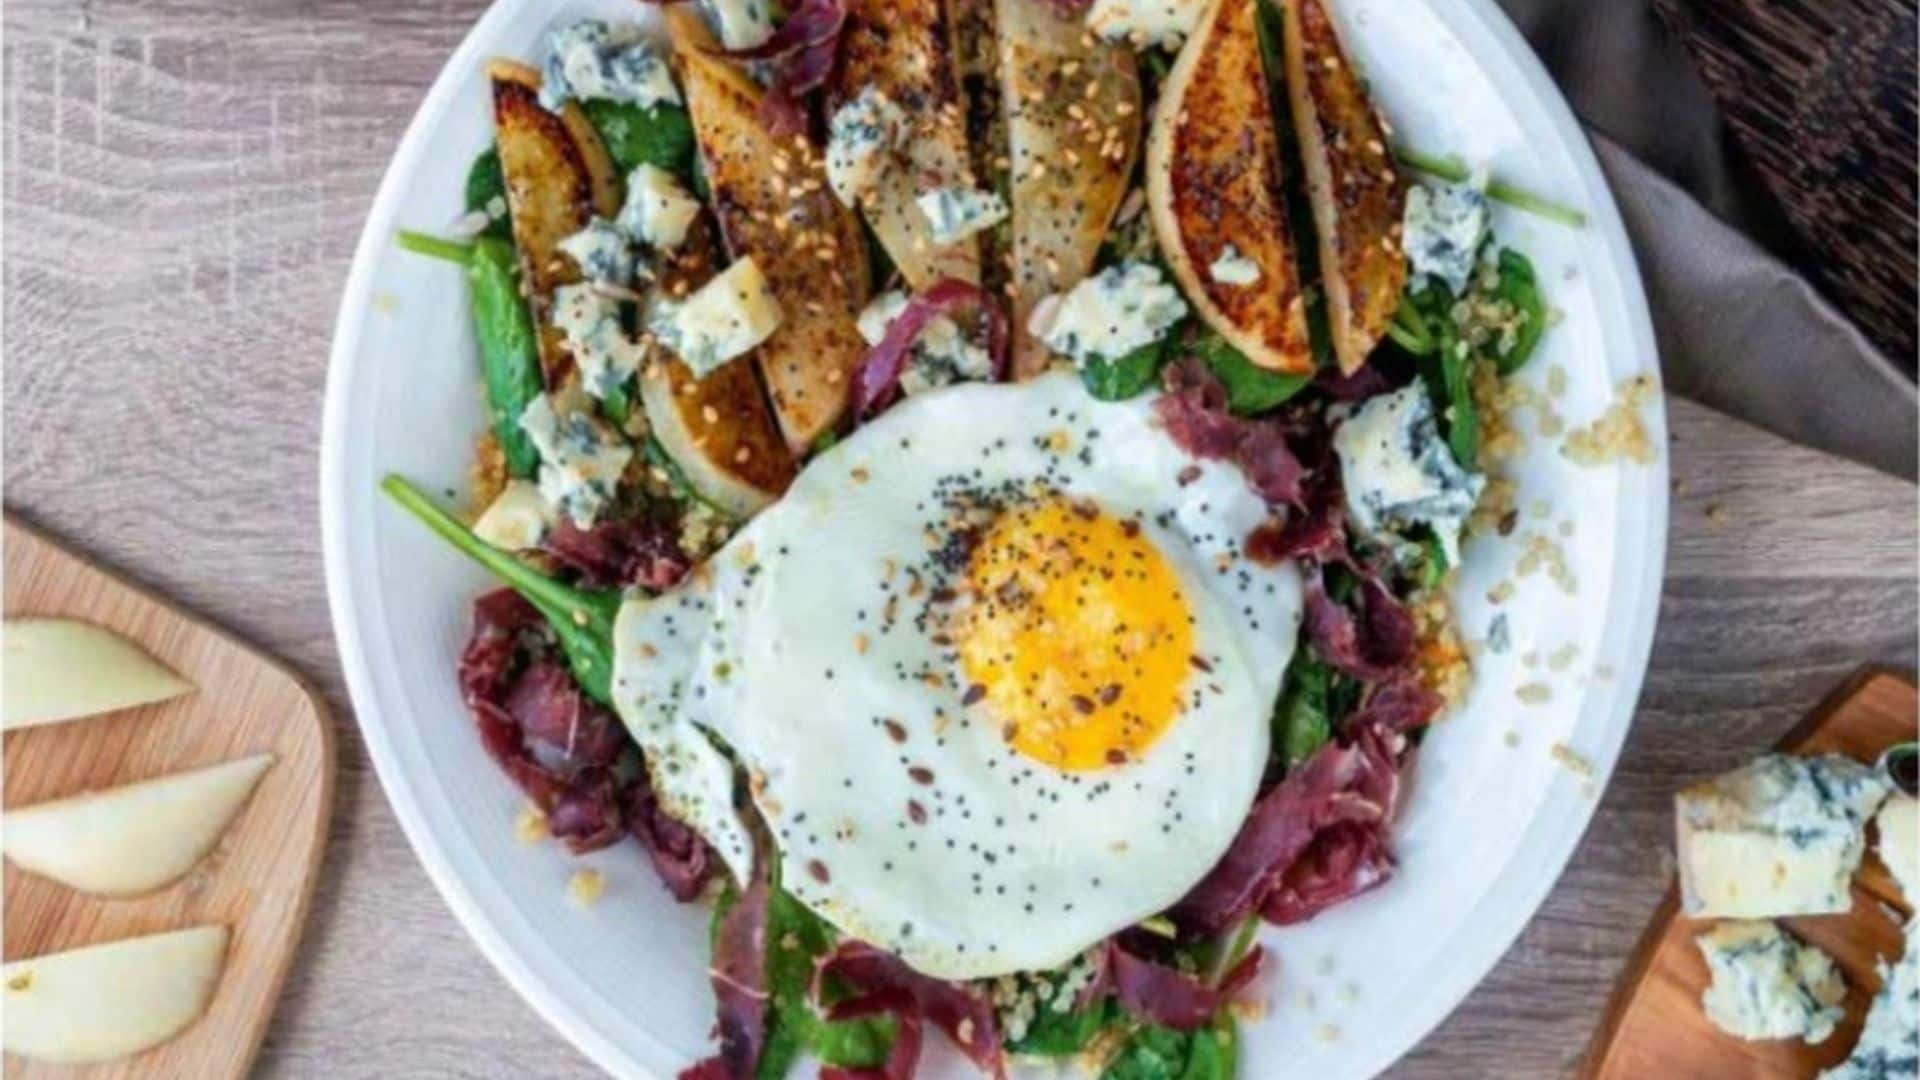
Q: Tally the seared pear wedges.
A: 7